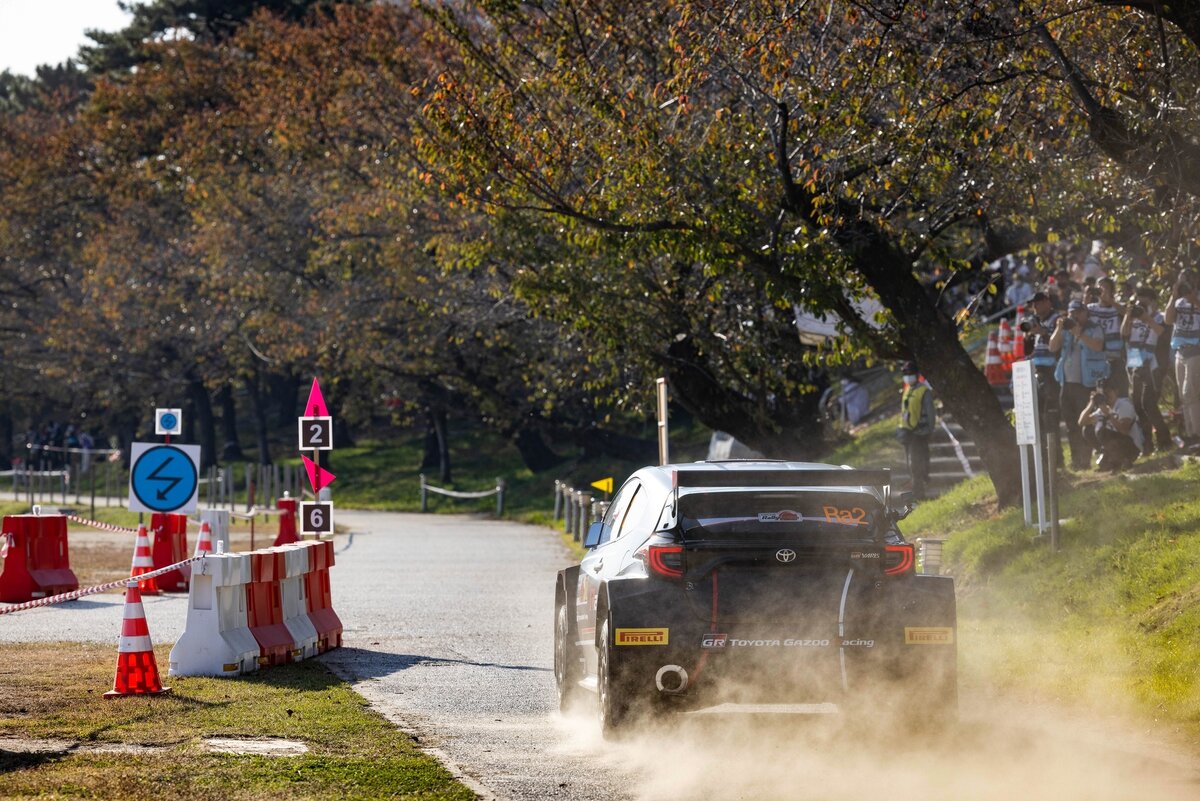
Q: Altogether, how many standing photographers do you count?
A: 5